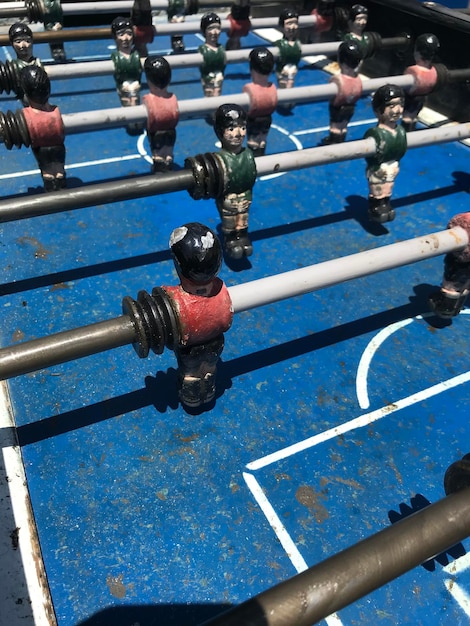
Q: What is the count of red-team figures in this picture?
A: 10